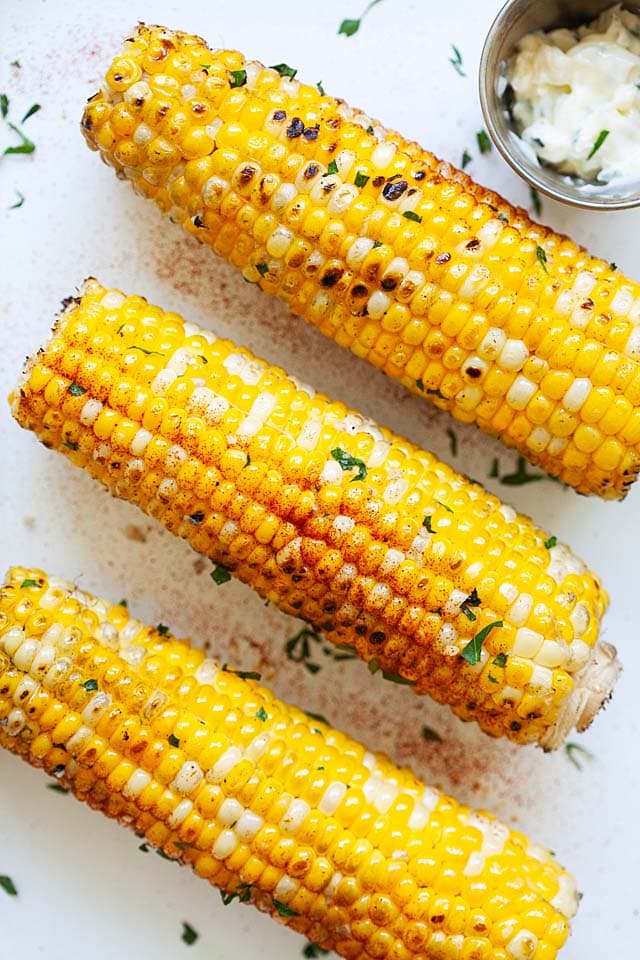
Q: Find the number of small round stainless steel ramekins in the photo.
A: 1